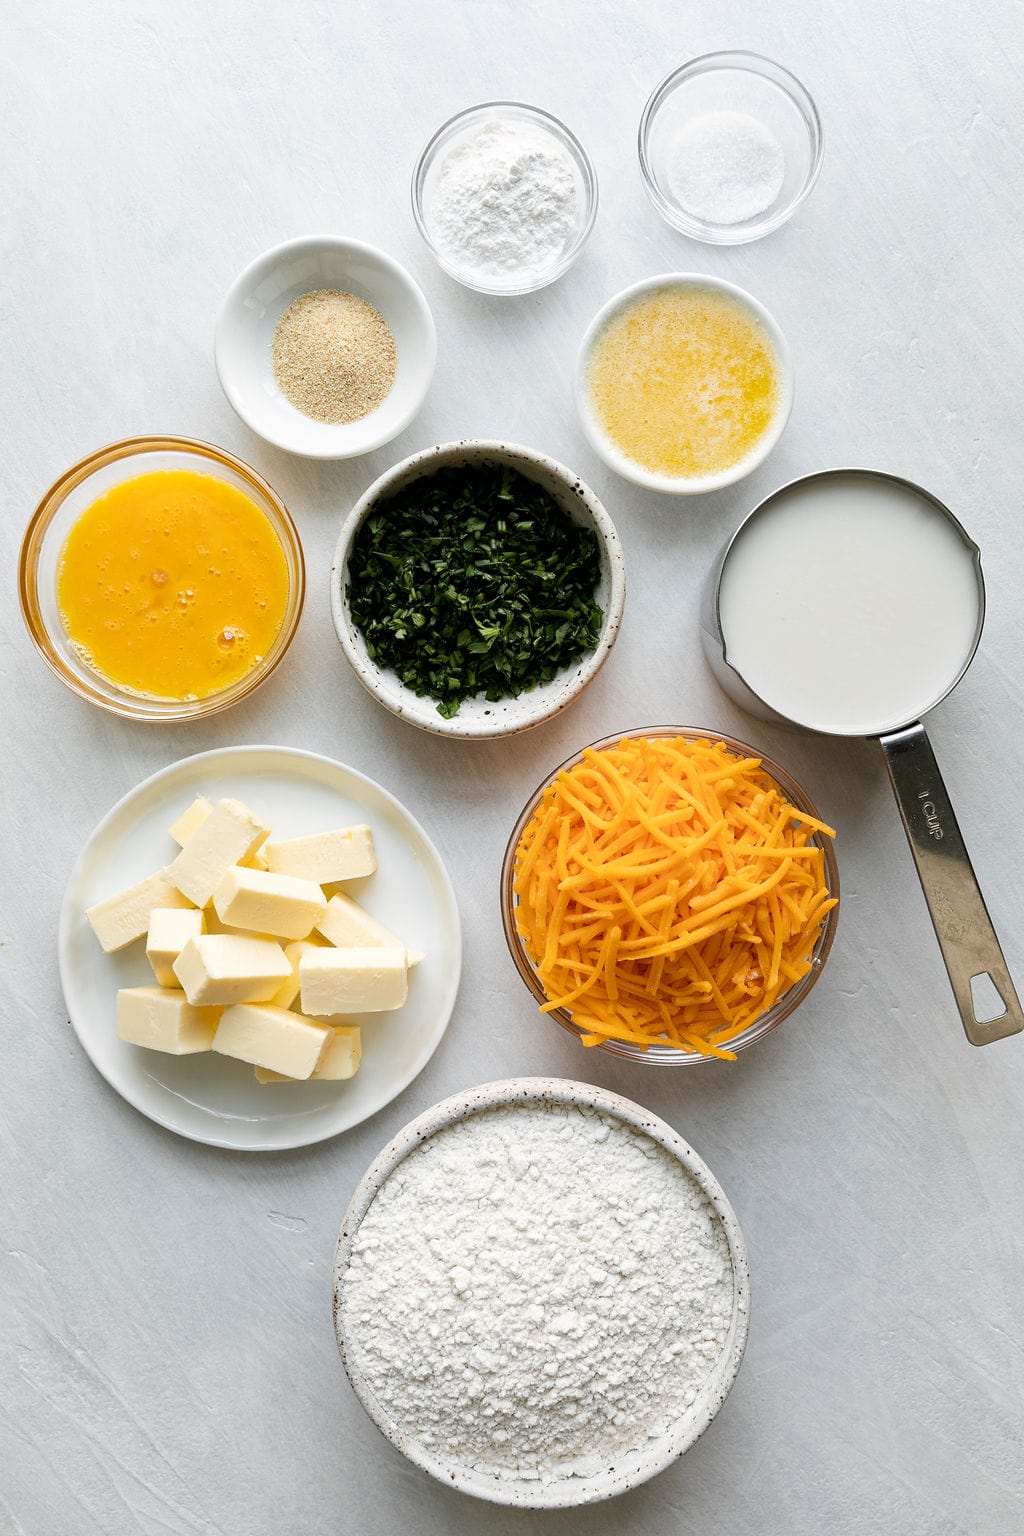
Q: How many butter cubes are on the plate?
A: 13